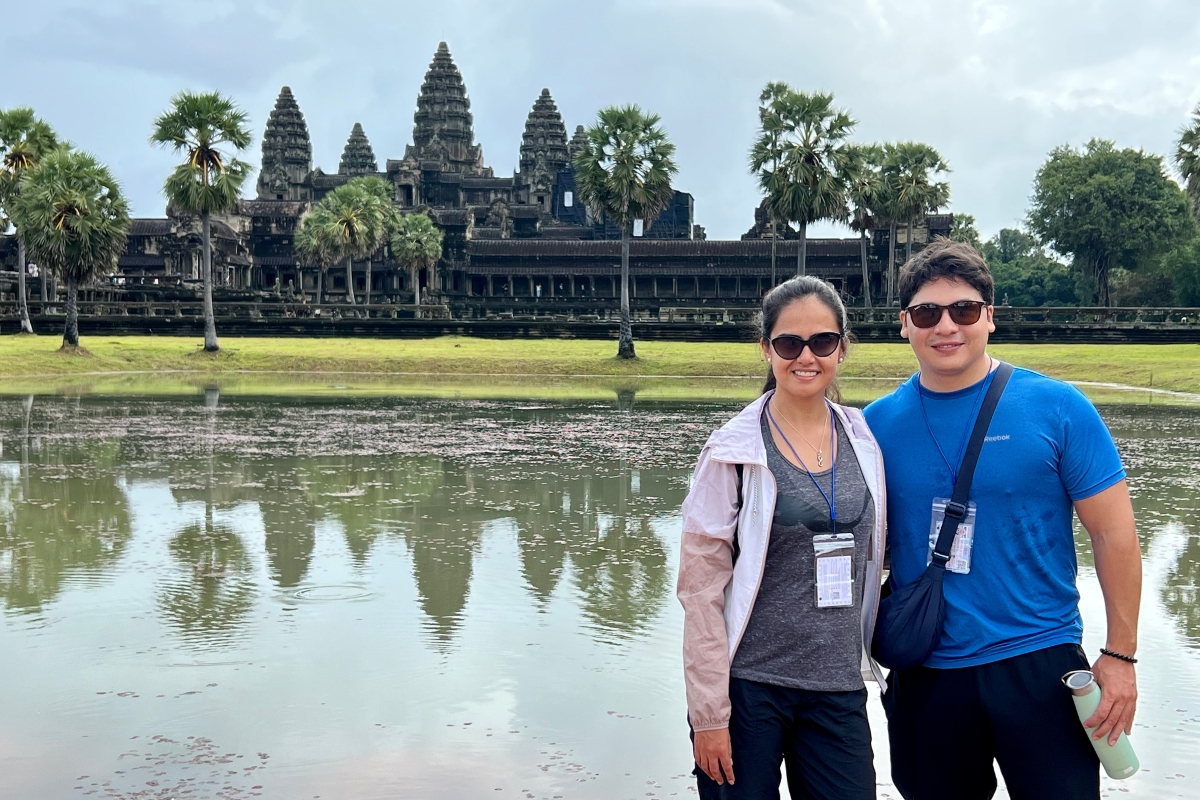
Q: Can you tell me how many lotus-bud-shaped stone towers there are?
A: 5